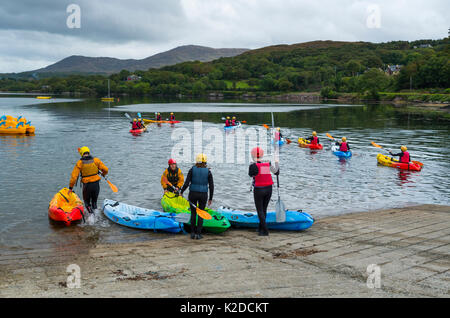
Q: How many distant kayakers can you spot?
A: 10